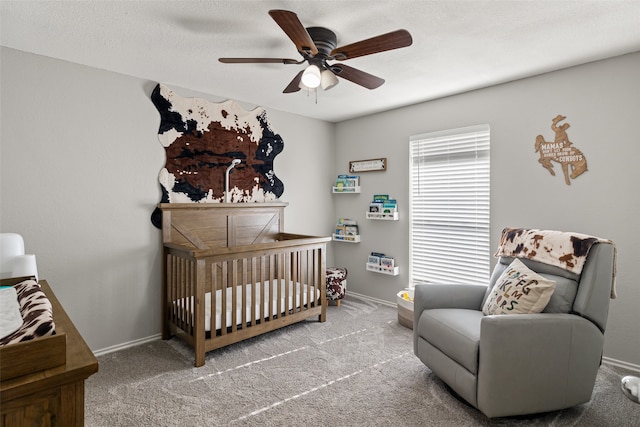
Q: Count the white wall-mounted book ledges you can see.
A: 4